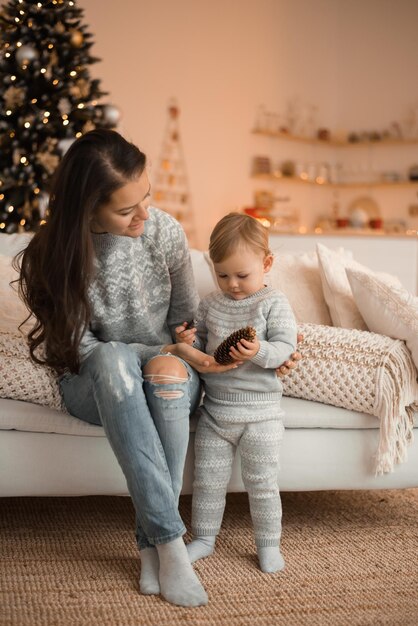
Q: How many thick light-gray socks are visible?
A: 4